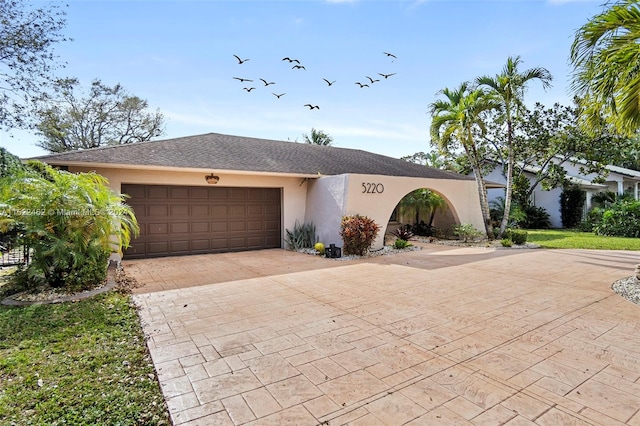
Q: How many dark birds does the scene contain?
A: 13